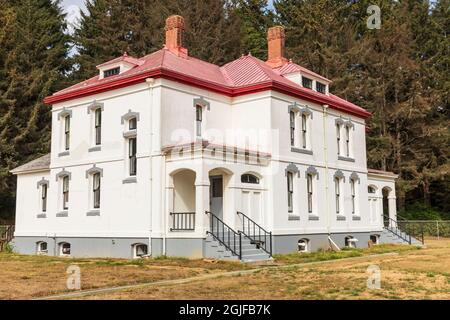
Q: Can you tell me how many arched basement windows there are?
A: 6